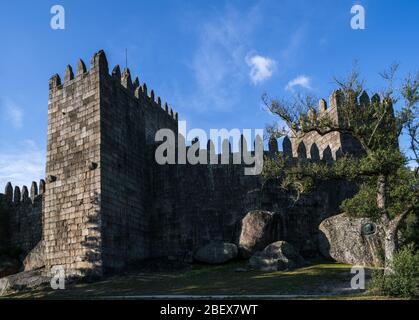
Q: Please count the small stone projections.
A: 2